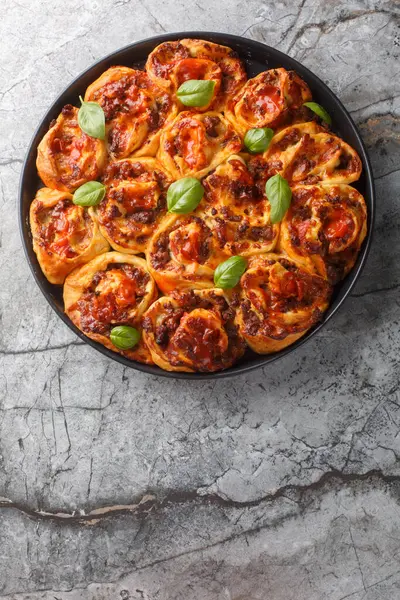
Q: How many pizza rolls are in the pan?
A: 14